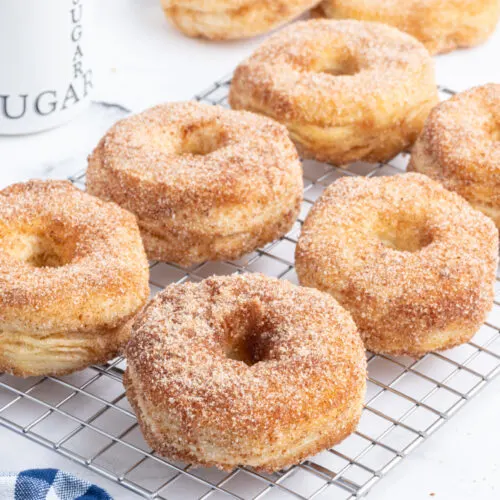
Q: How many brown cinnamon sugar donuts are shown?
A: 8